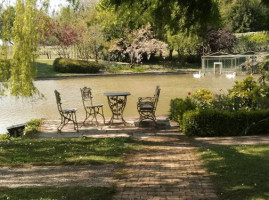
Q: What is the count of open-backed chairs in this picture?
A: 3